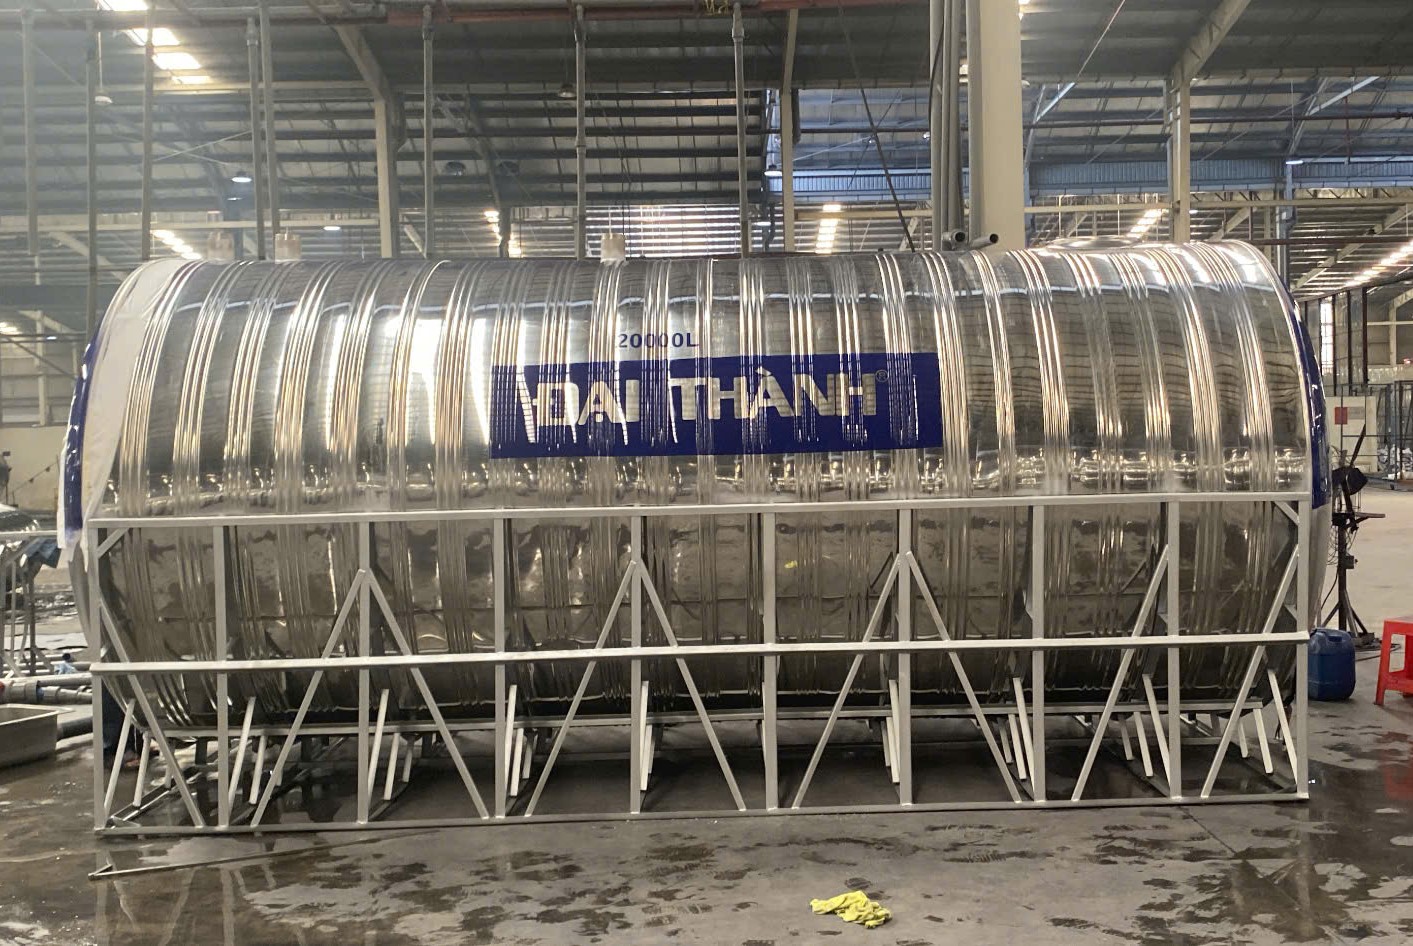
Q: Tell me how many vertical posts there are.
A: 10